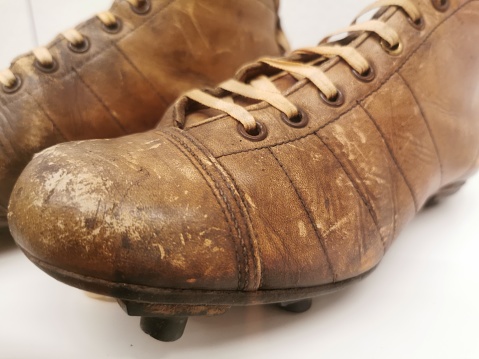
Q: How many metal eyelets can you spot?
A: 12